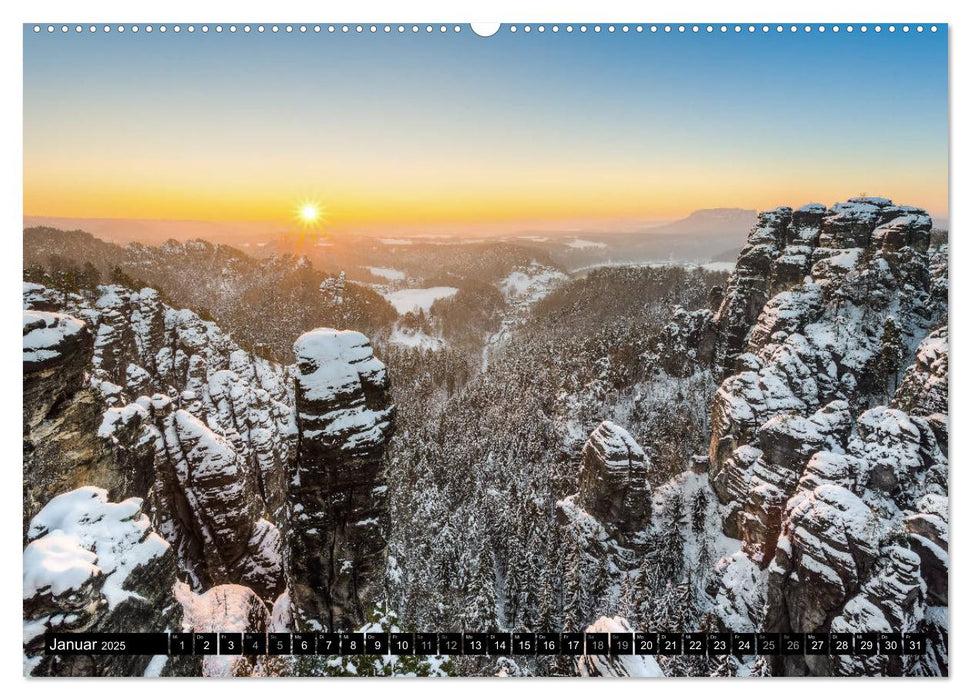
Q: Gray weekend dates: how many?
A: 8